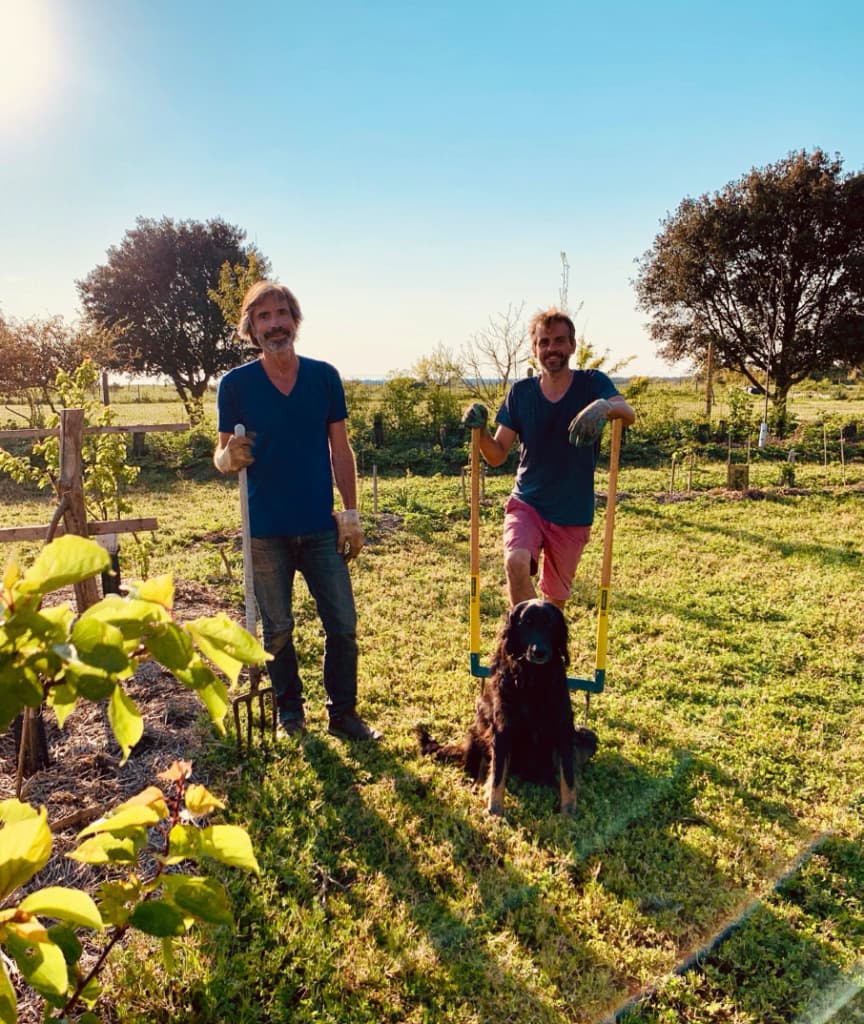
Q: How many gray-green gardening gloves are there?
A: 2